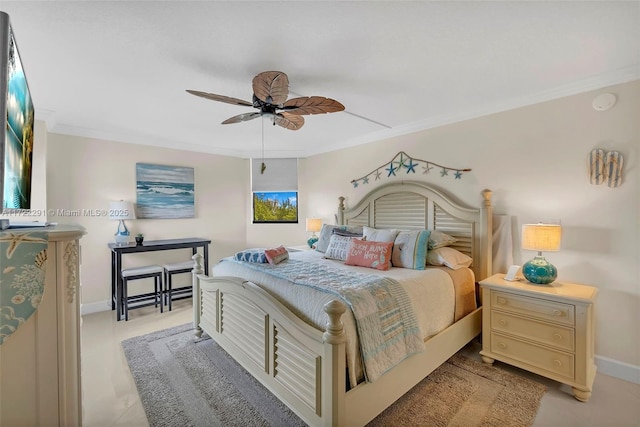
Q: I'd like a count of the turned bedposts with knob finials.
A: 4